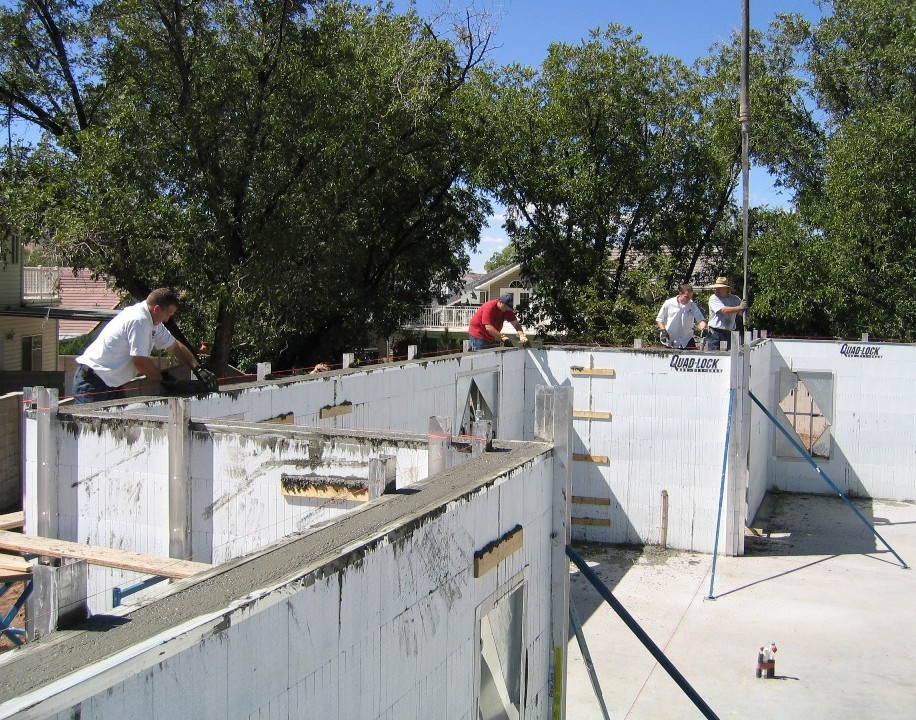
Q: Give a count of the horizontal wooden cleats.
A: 9